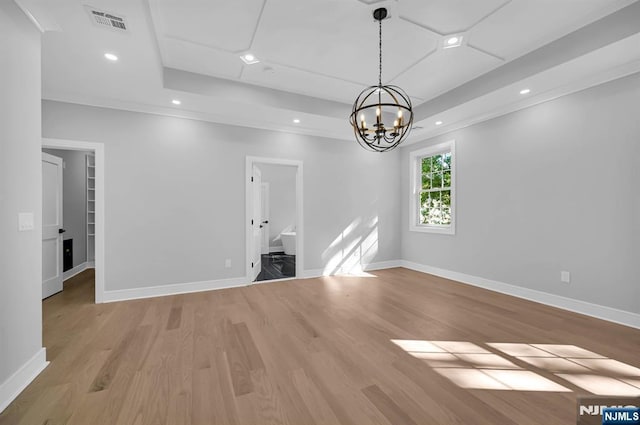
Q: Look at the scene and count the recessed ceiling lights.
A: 7